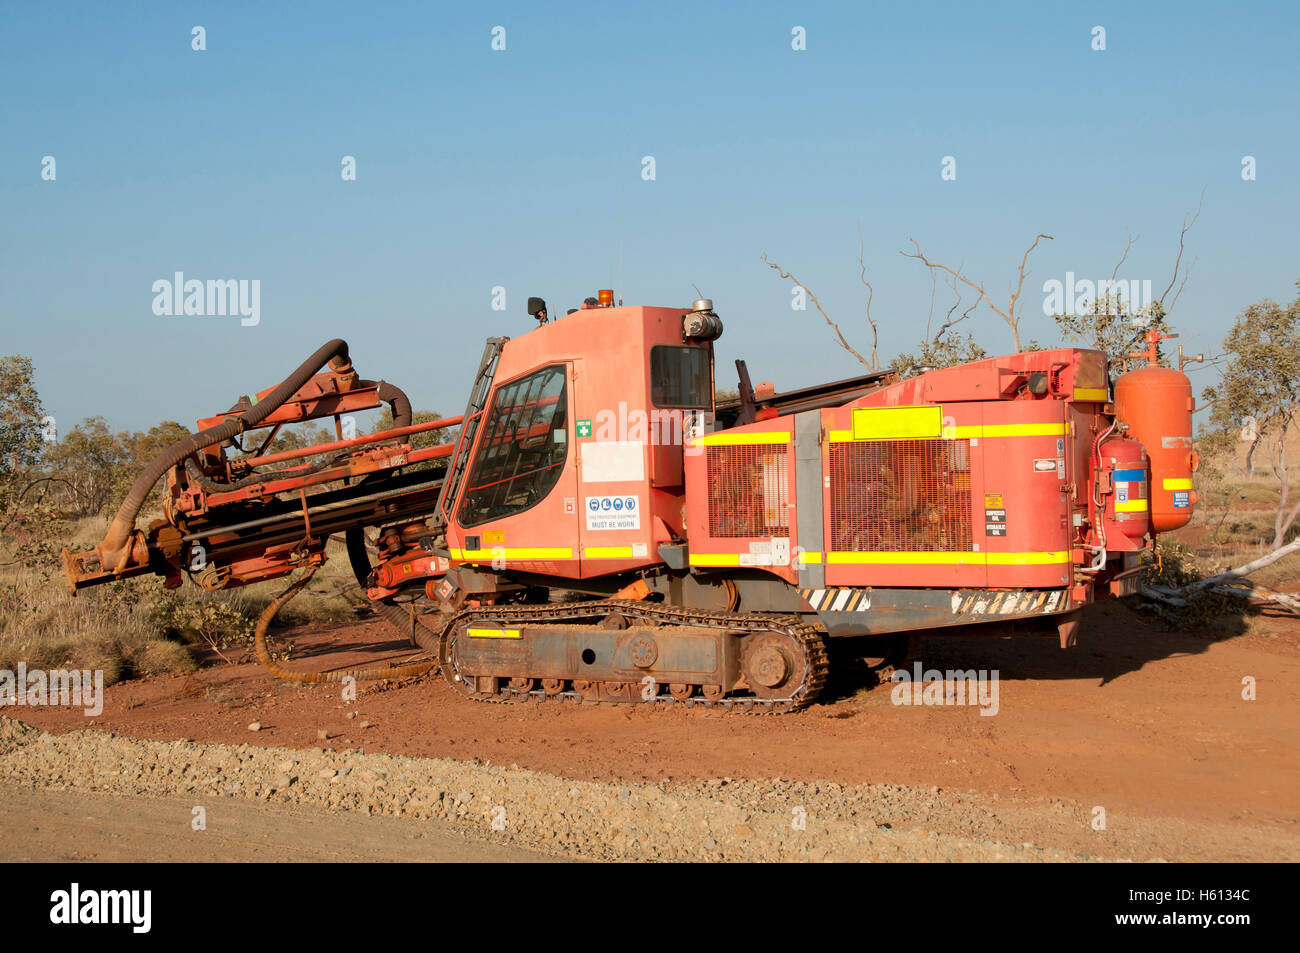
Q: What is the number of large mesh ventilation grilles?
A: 2